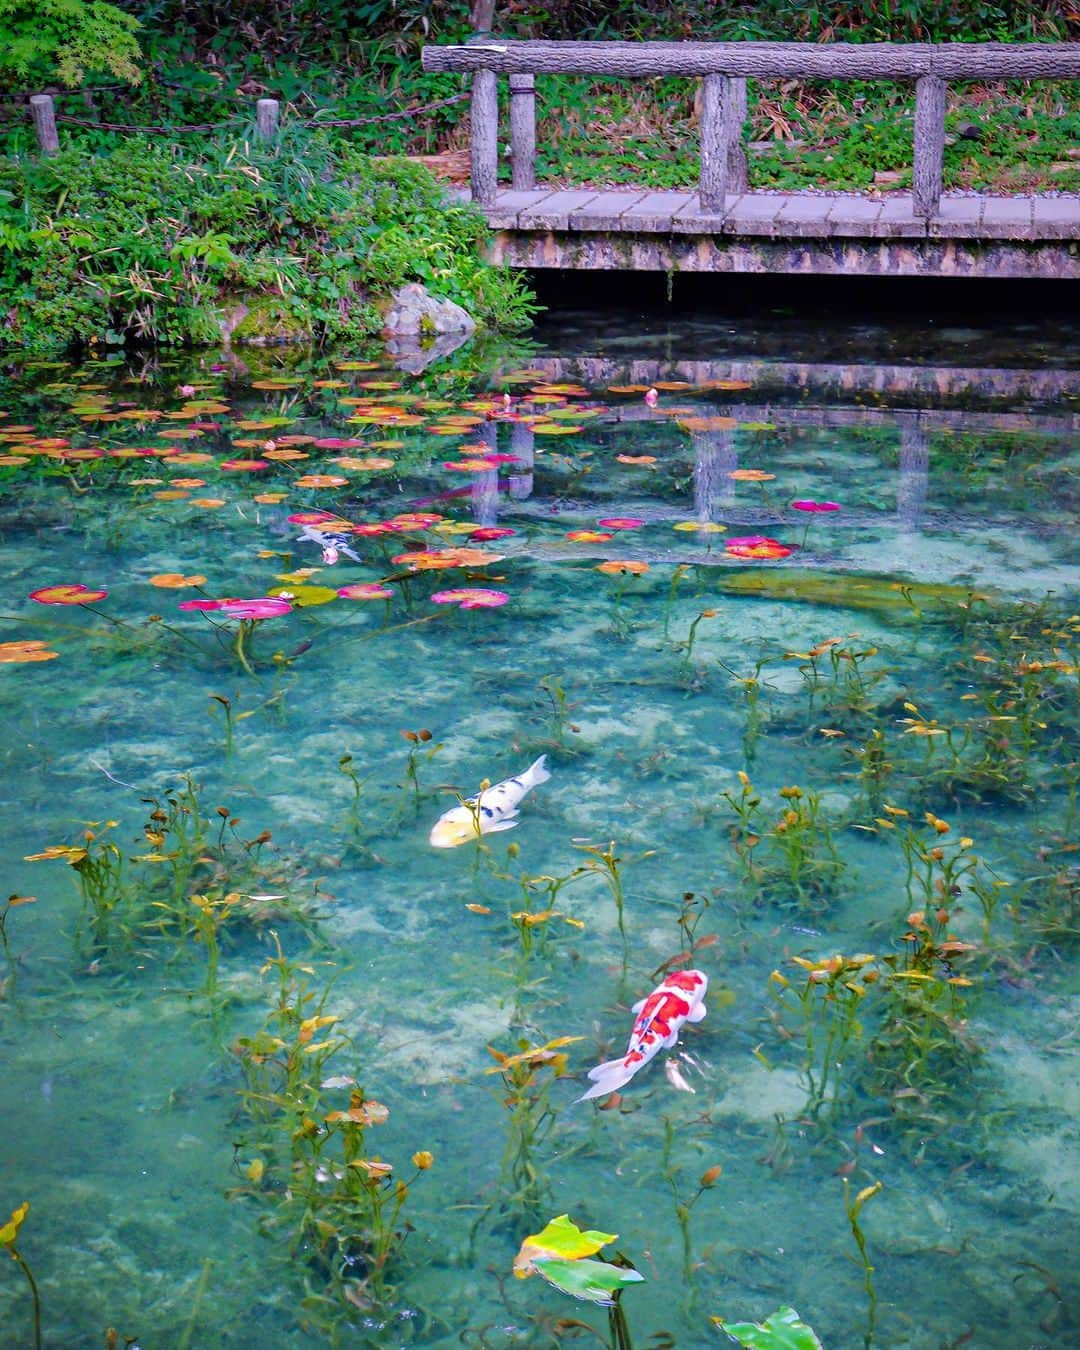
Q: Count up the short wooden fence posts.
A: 2